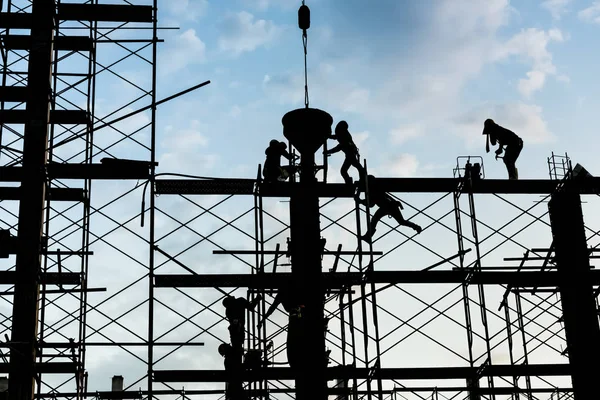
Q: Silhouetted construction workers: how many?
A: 7